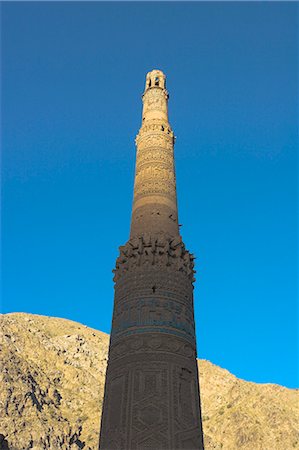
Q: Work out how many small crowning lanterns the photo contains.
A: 1